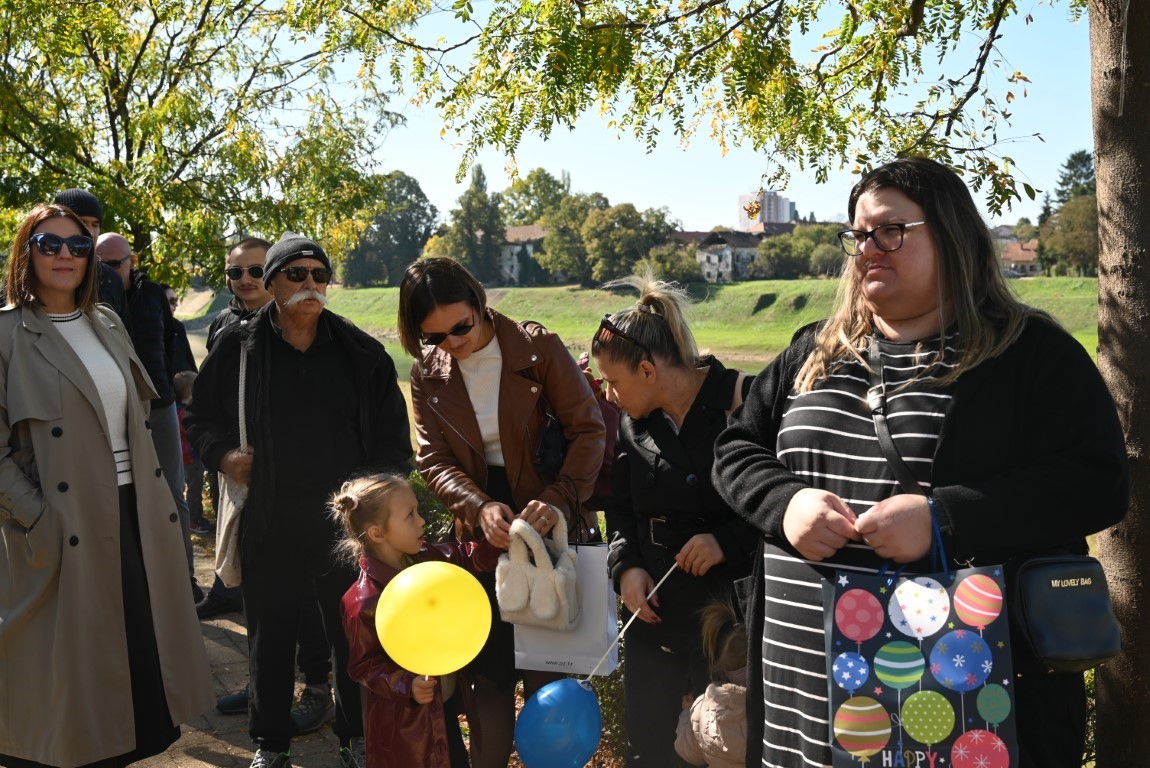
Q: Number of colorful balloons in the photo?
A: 2